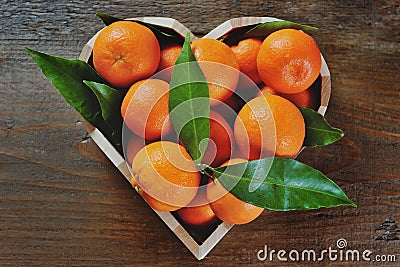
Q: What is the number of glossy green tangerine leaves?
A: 7